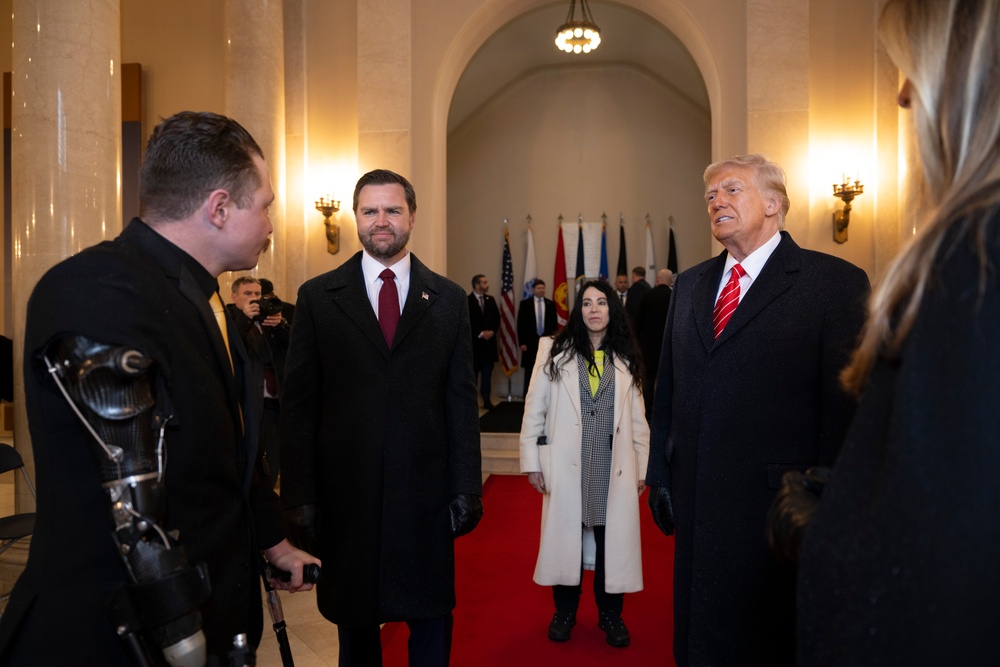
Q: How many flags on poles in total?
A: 8